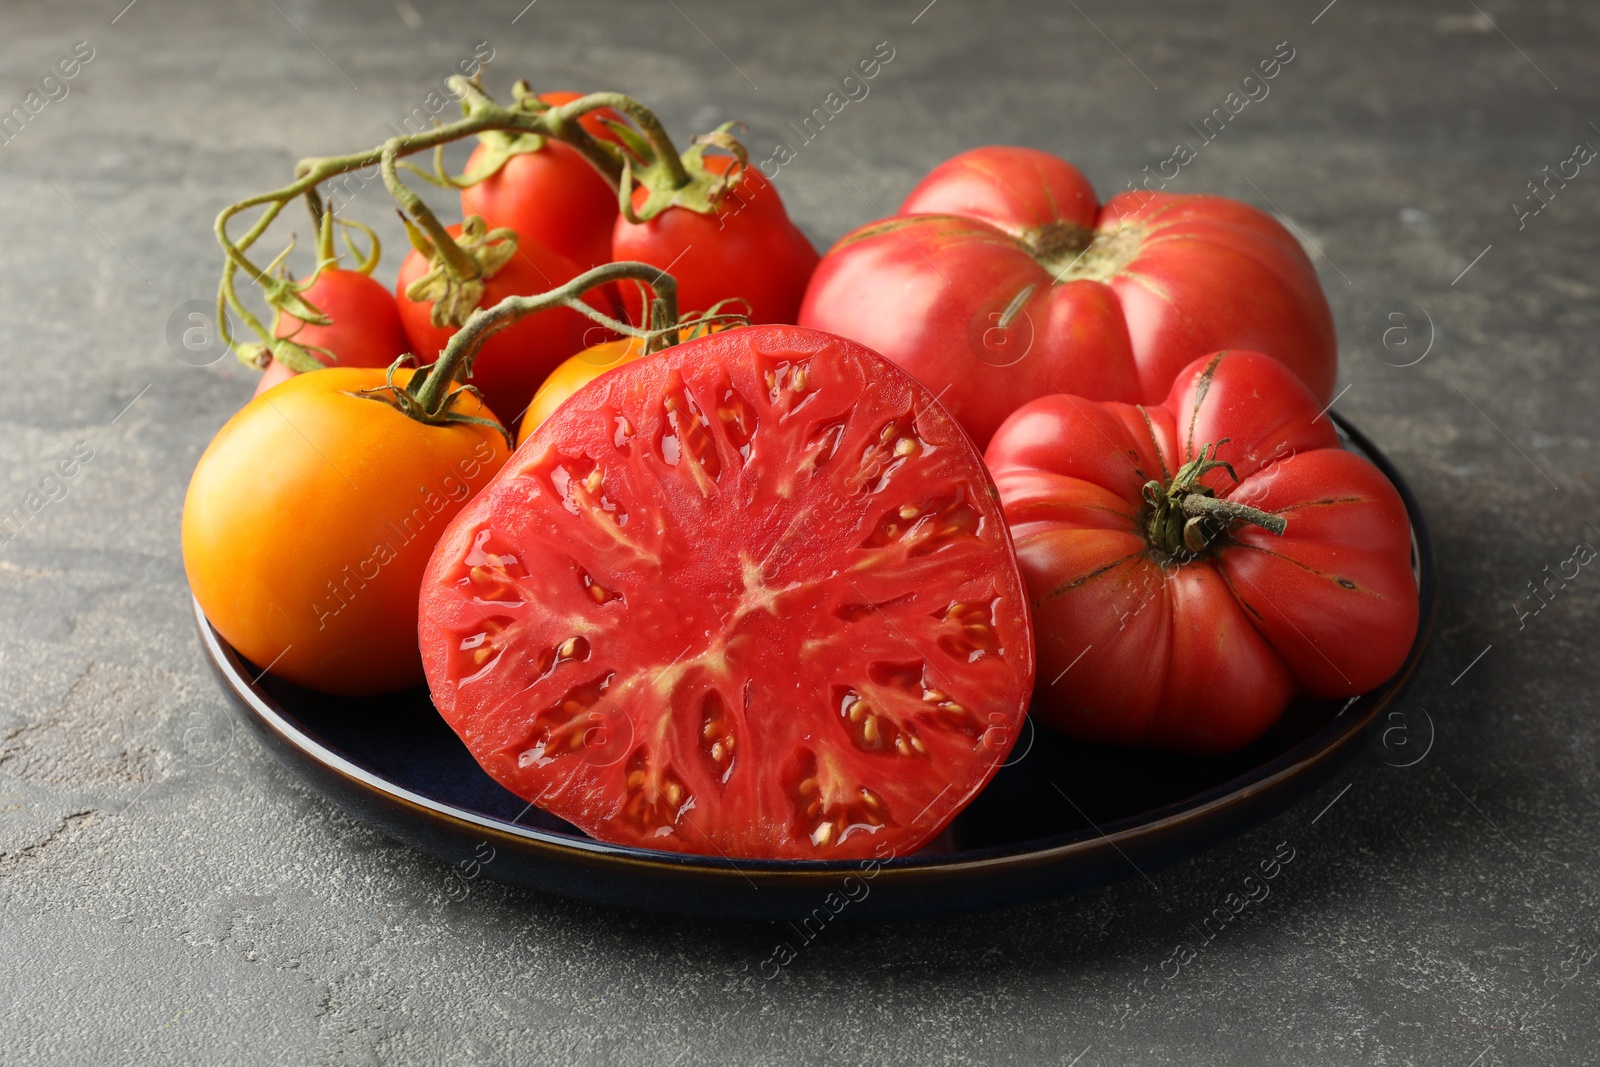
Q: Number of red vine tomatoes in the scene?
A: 4